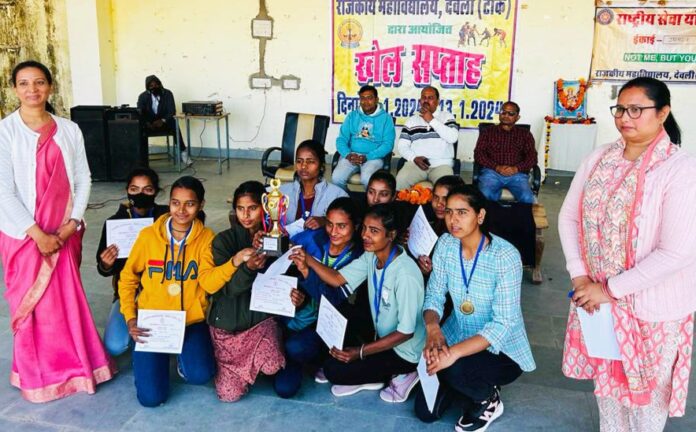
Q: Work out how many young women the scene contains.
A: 9